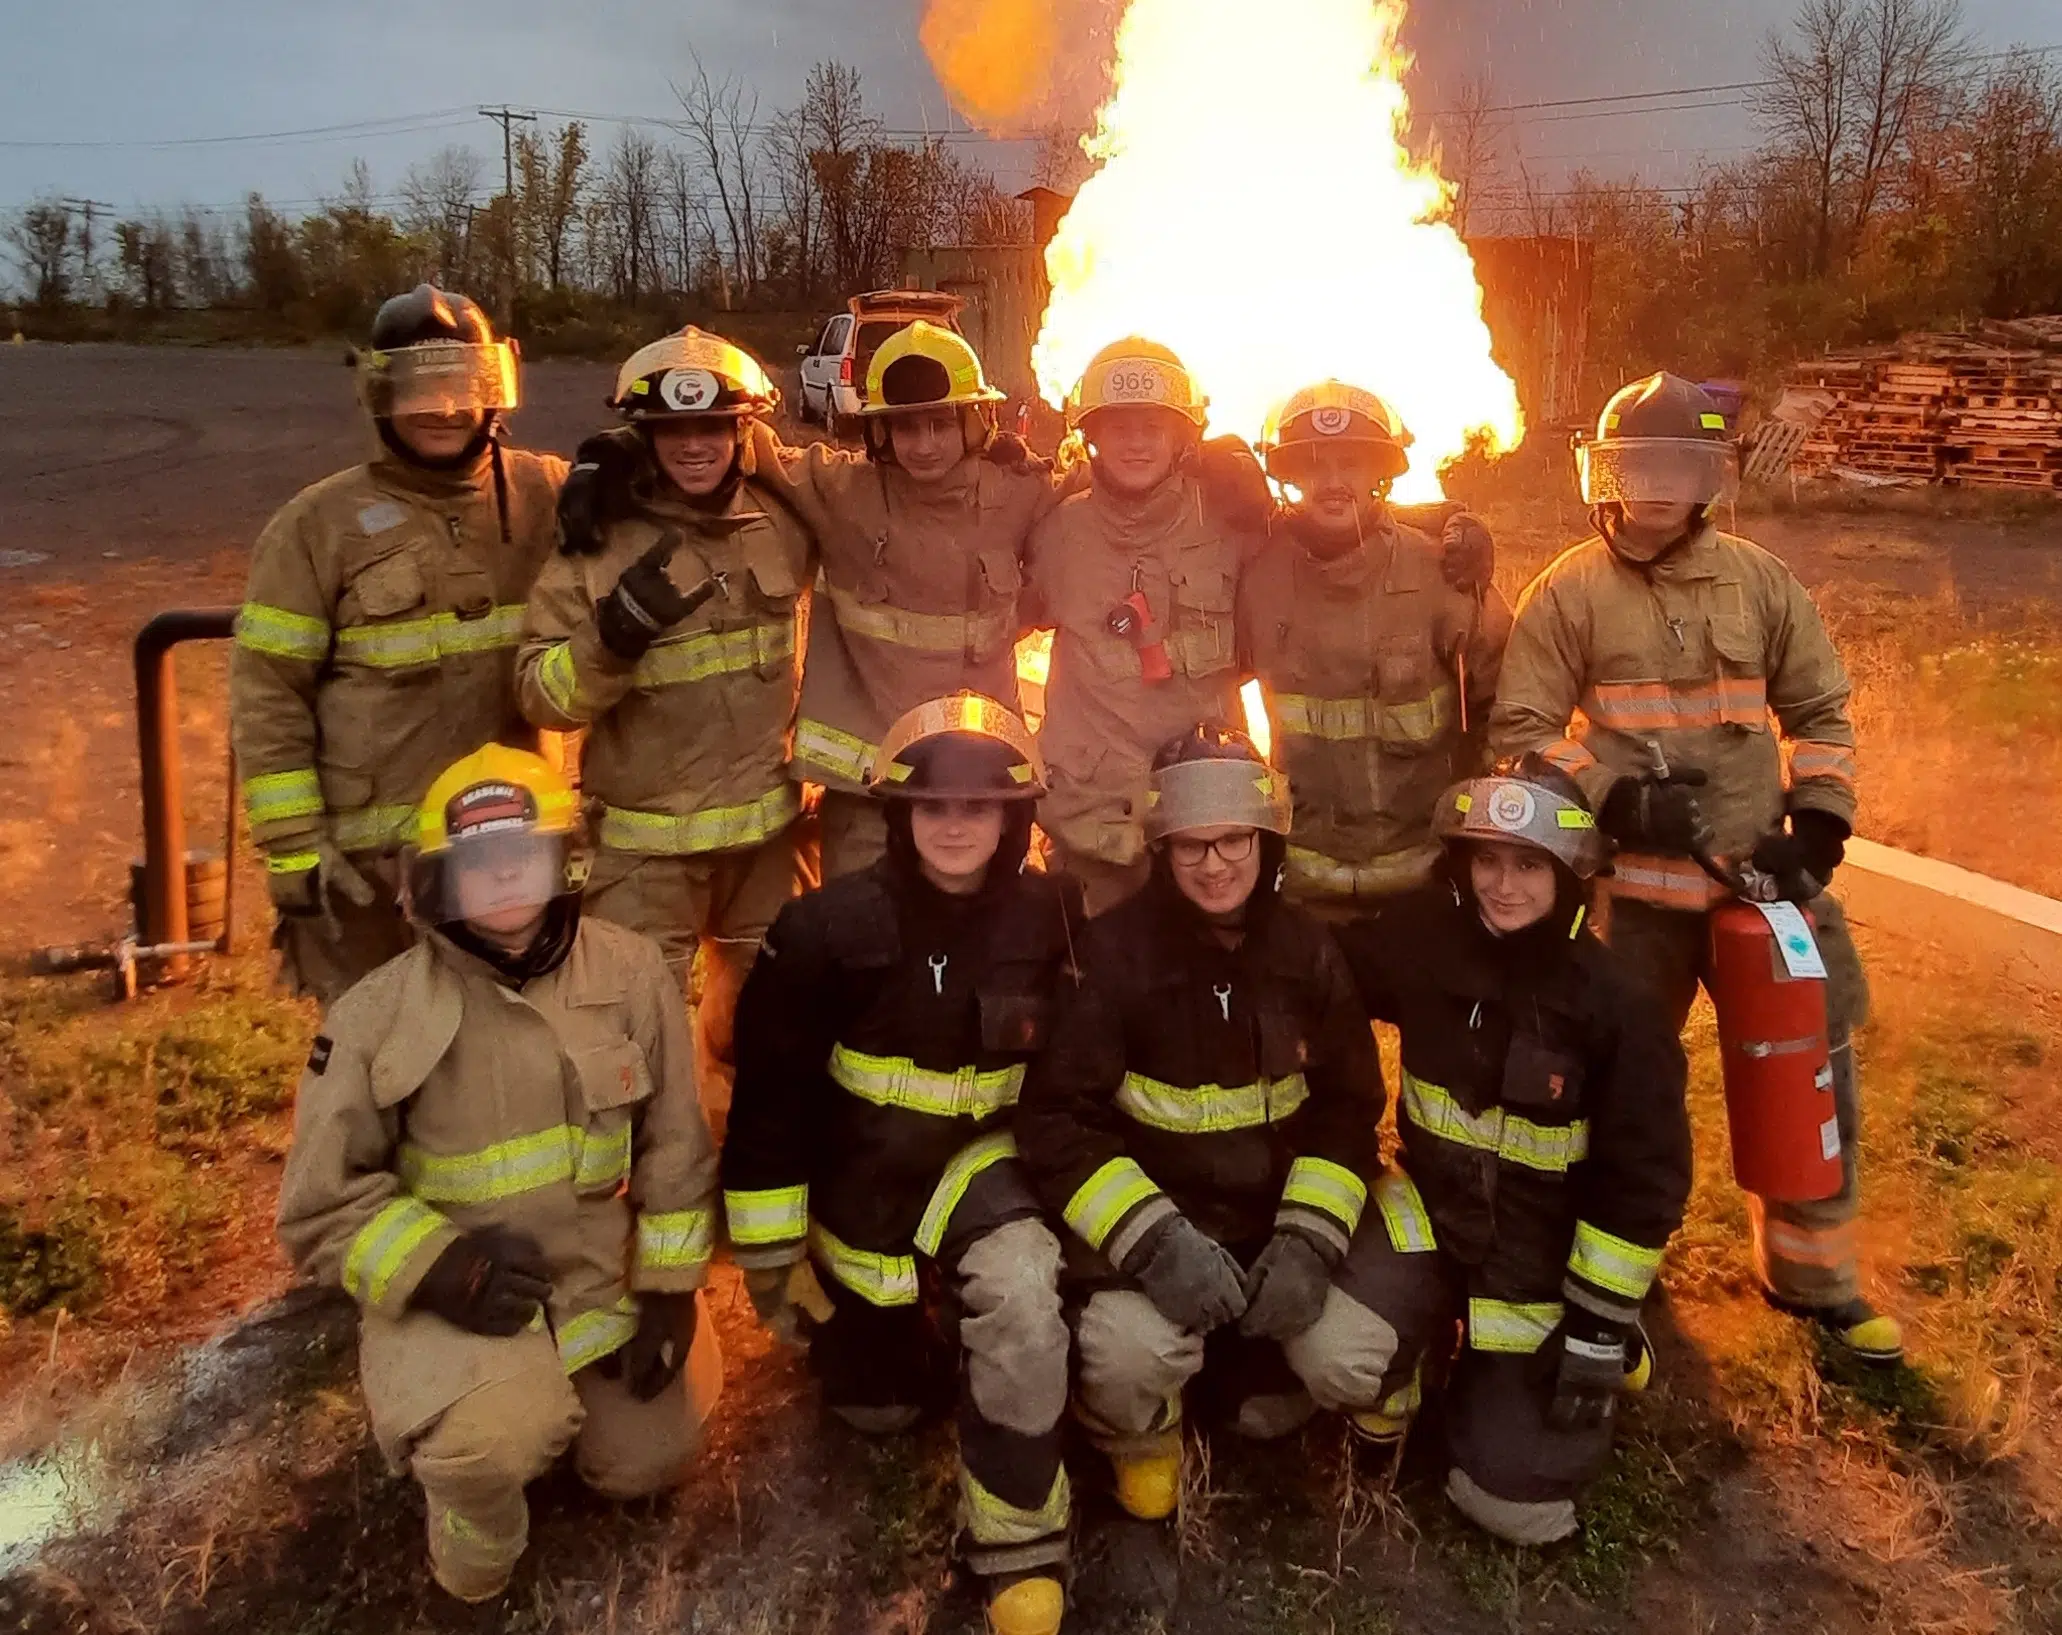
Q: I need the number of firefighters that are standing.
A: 6